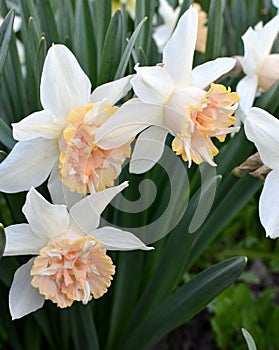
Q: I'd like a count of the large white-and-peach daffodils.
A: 3